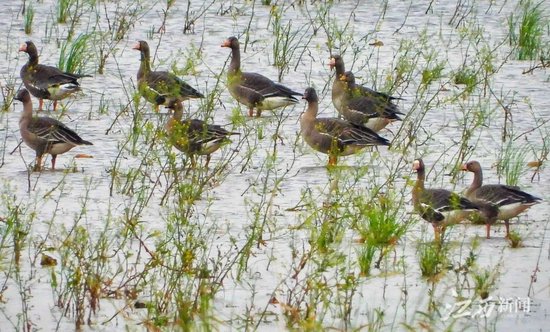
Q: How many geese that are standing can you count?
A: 10